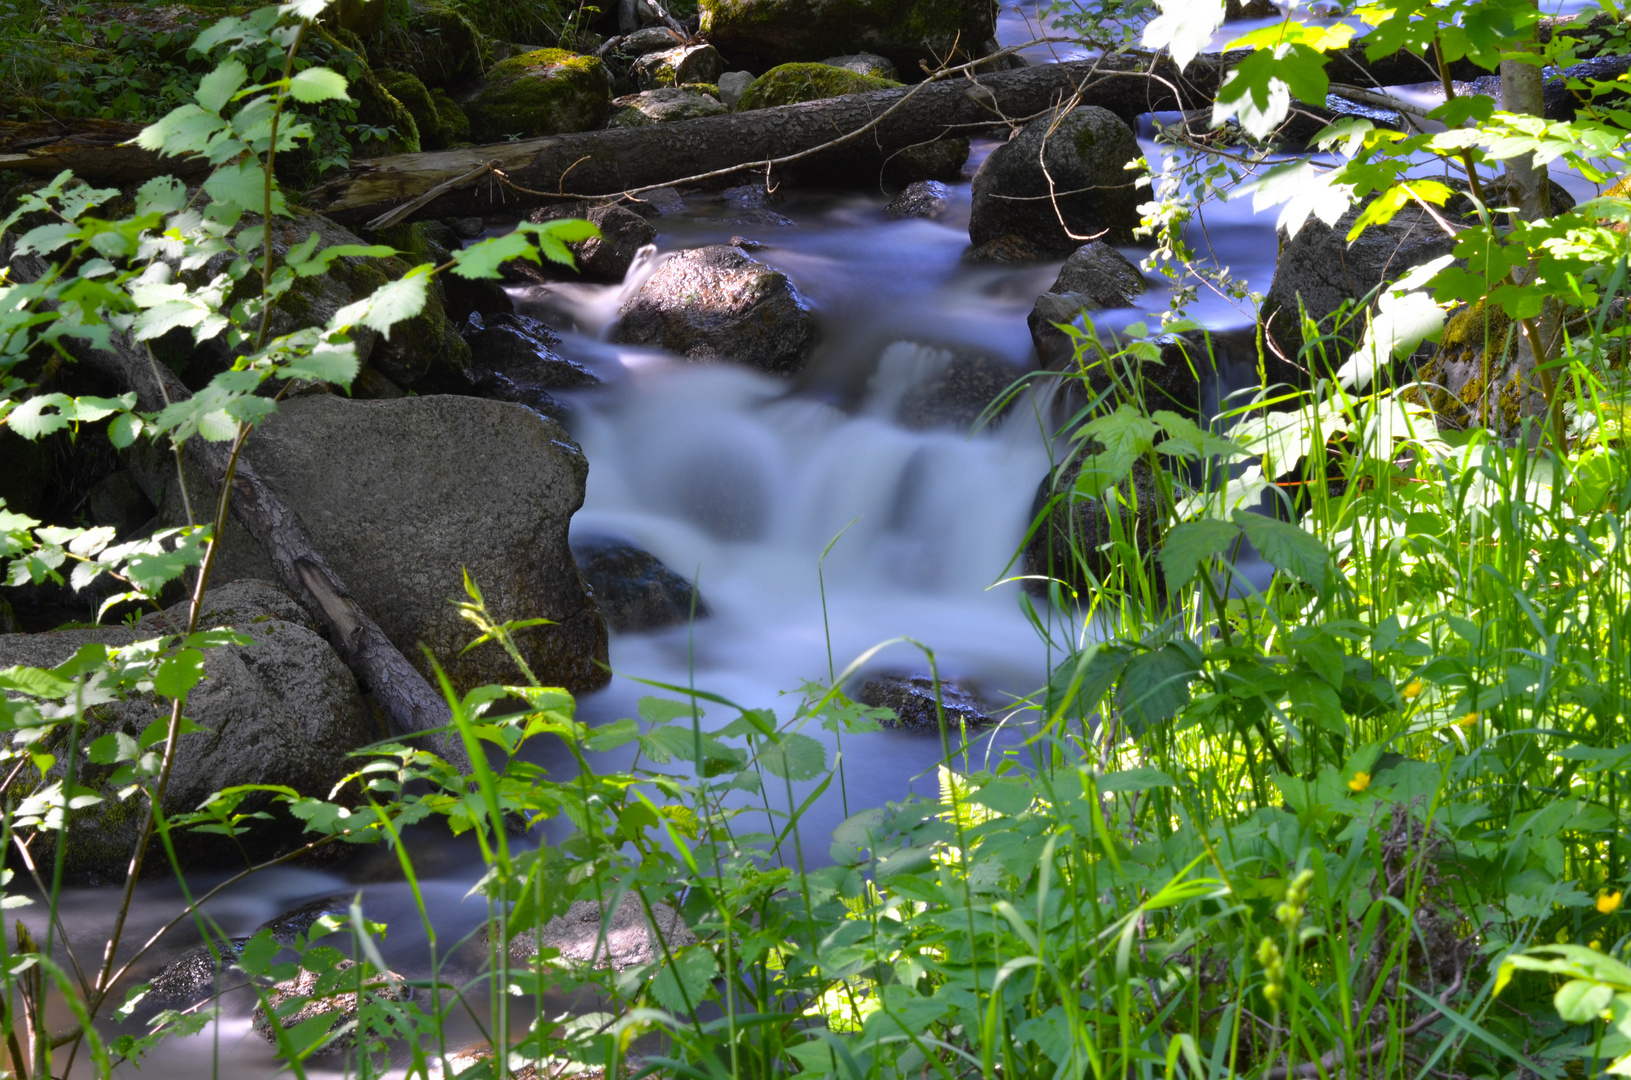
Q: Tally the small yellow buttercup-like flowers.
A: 4